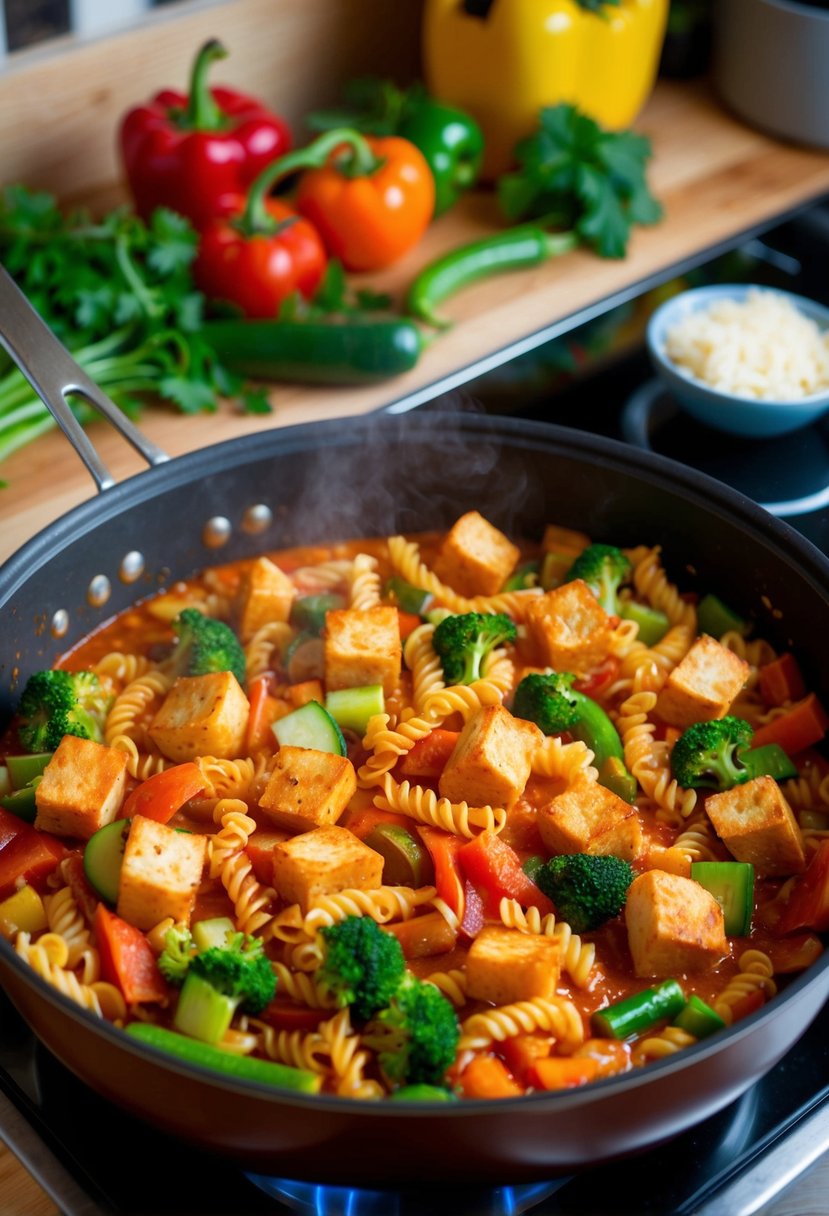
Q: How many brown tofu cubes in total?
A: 15